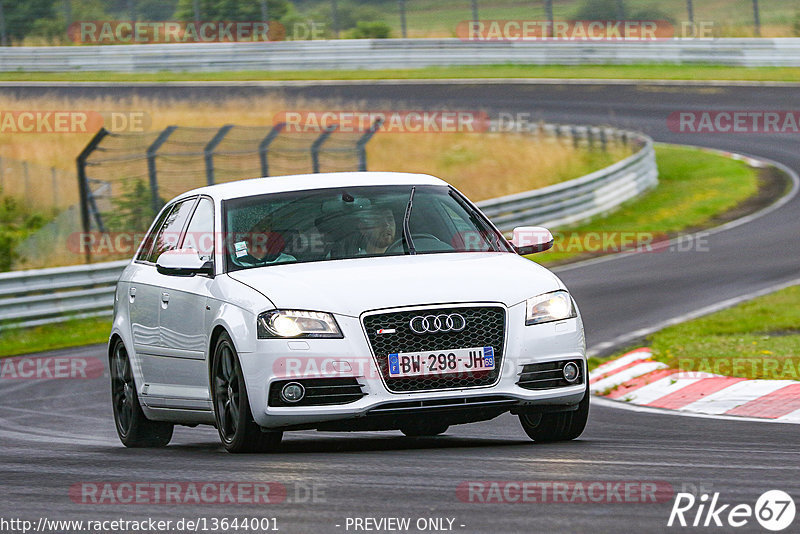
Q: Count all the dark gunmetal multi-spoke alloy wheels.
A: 2